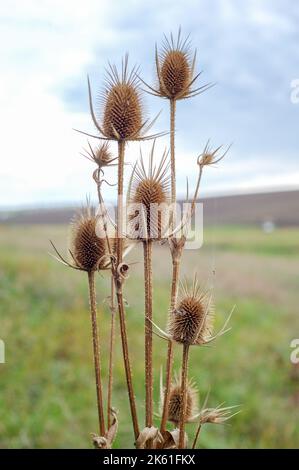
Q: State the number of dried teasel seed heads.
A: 9